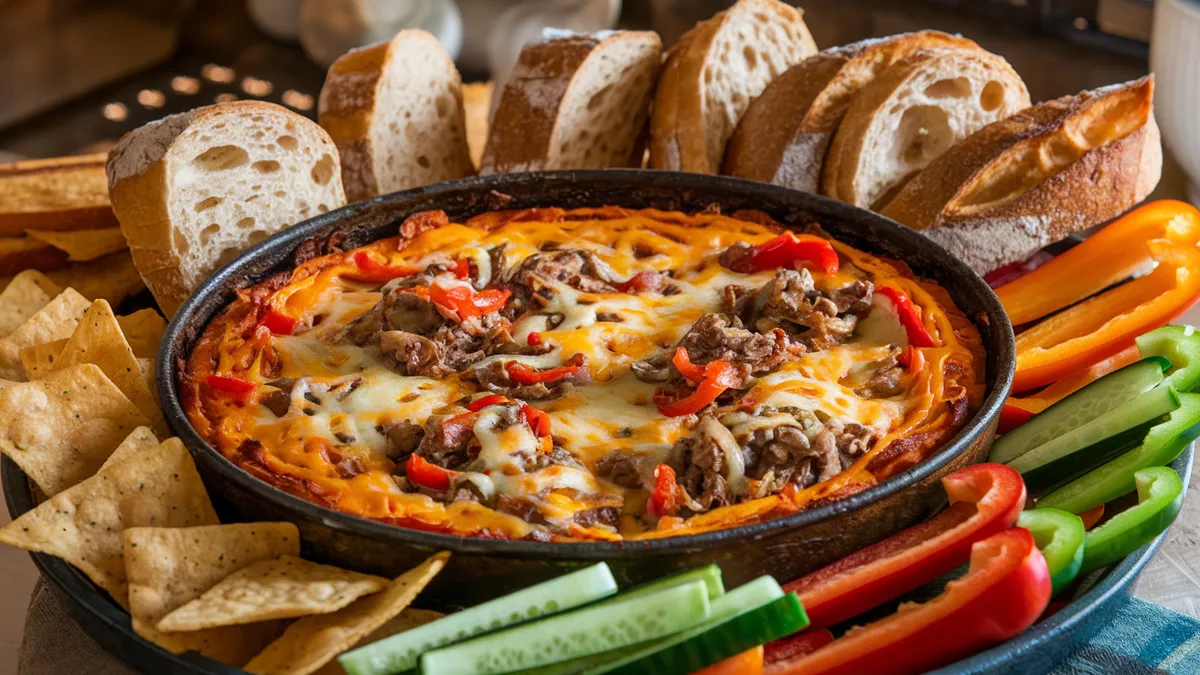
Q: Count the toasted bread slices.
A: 7